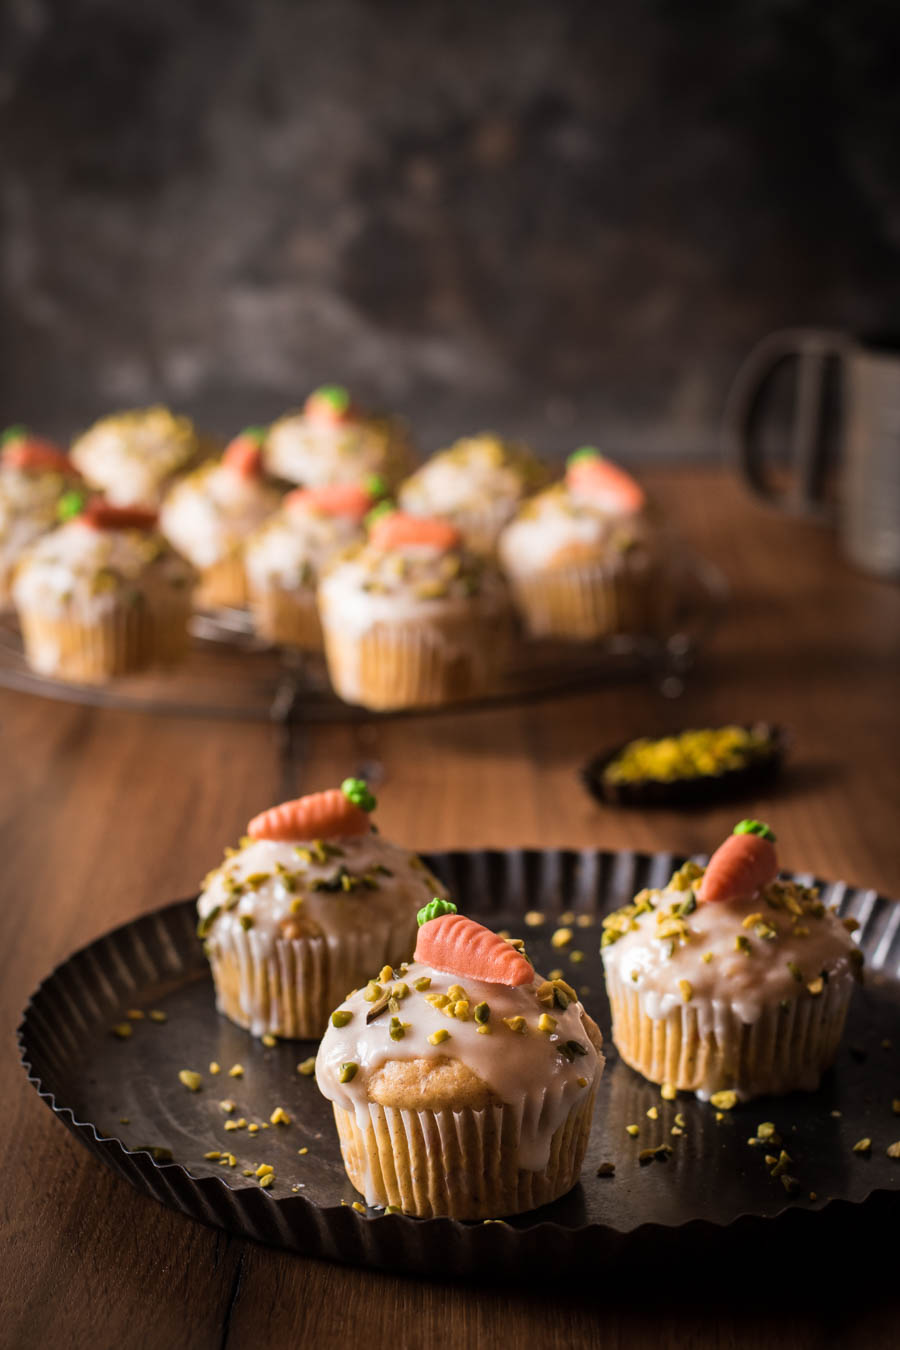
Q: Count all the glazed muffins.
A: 12